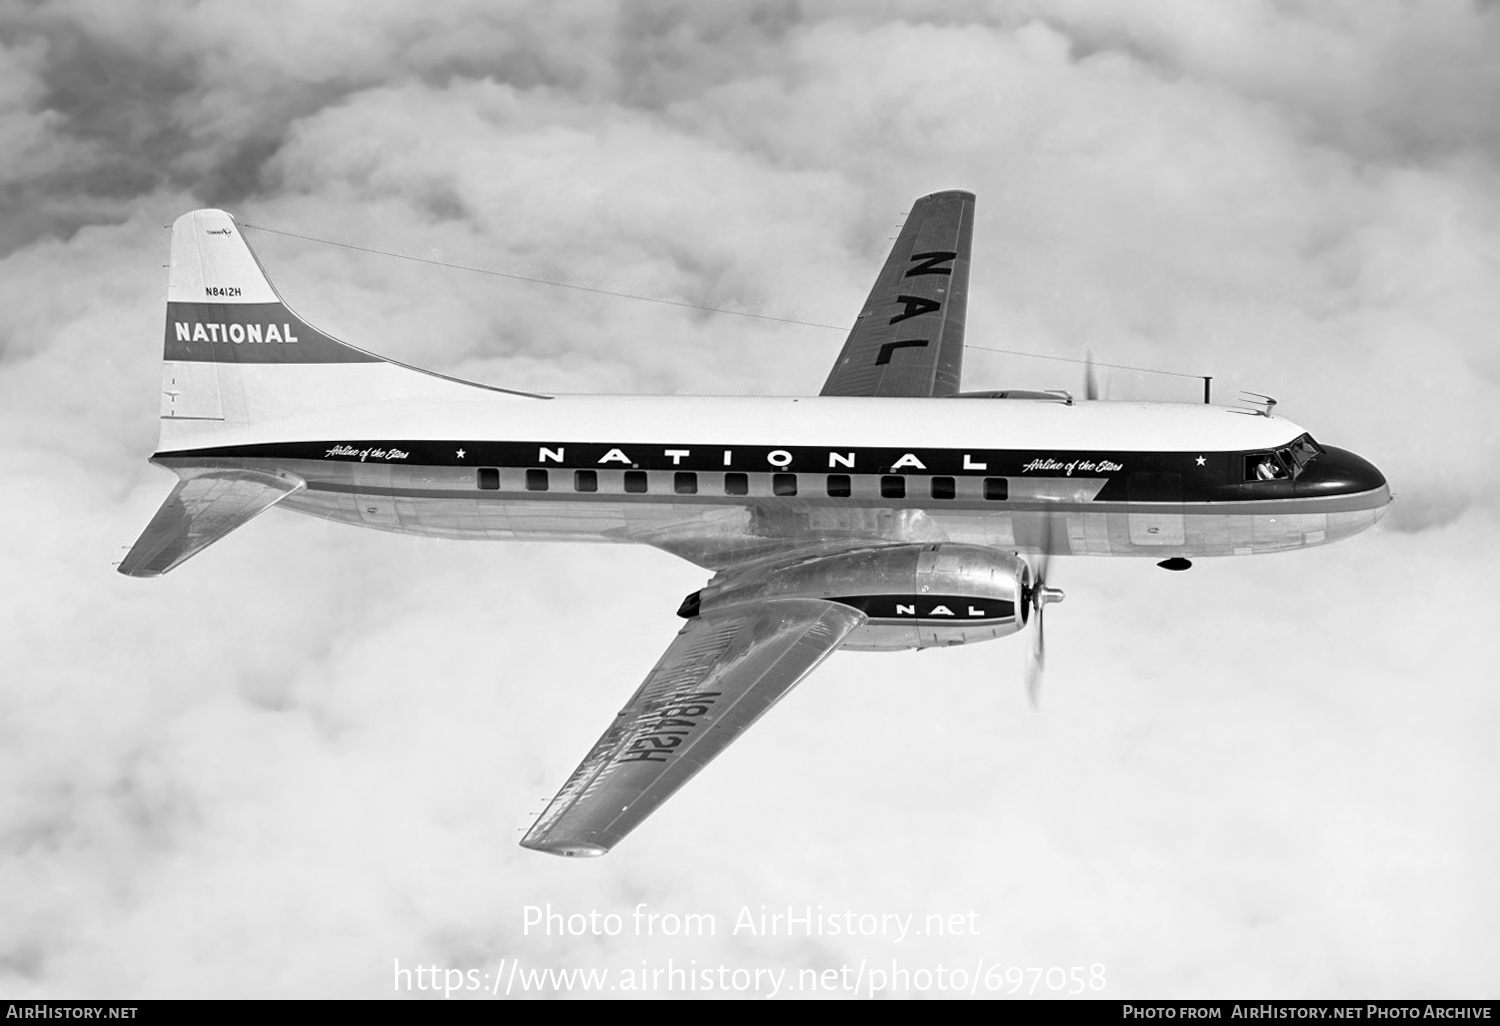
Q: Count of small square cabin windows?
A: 11